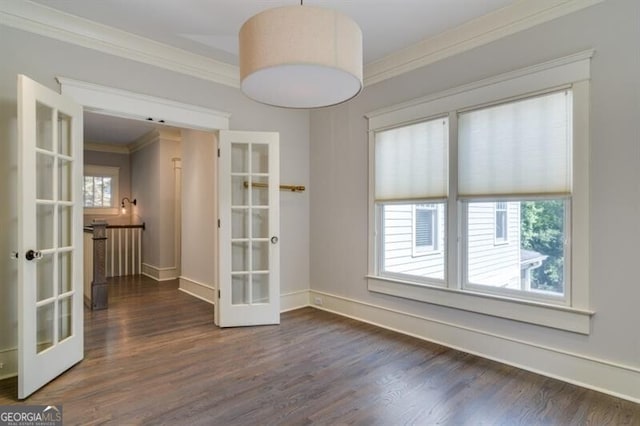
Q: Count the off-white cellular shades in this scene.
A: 2